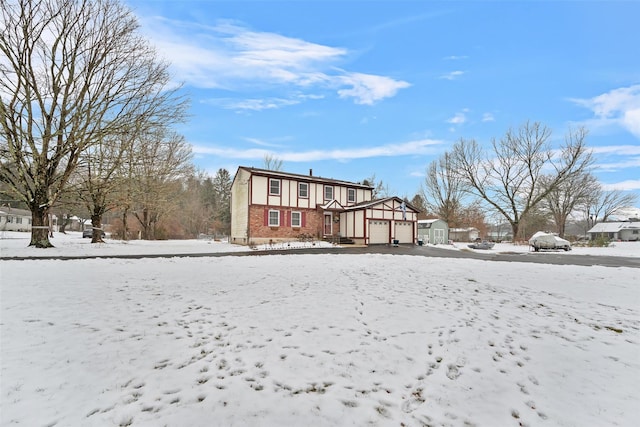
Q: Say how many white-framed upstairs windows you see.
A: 4